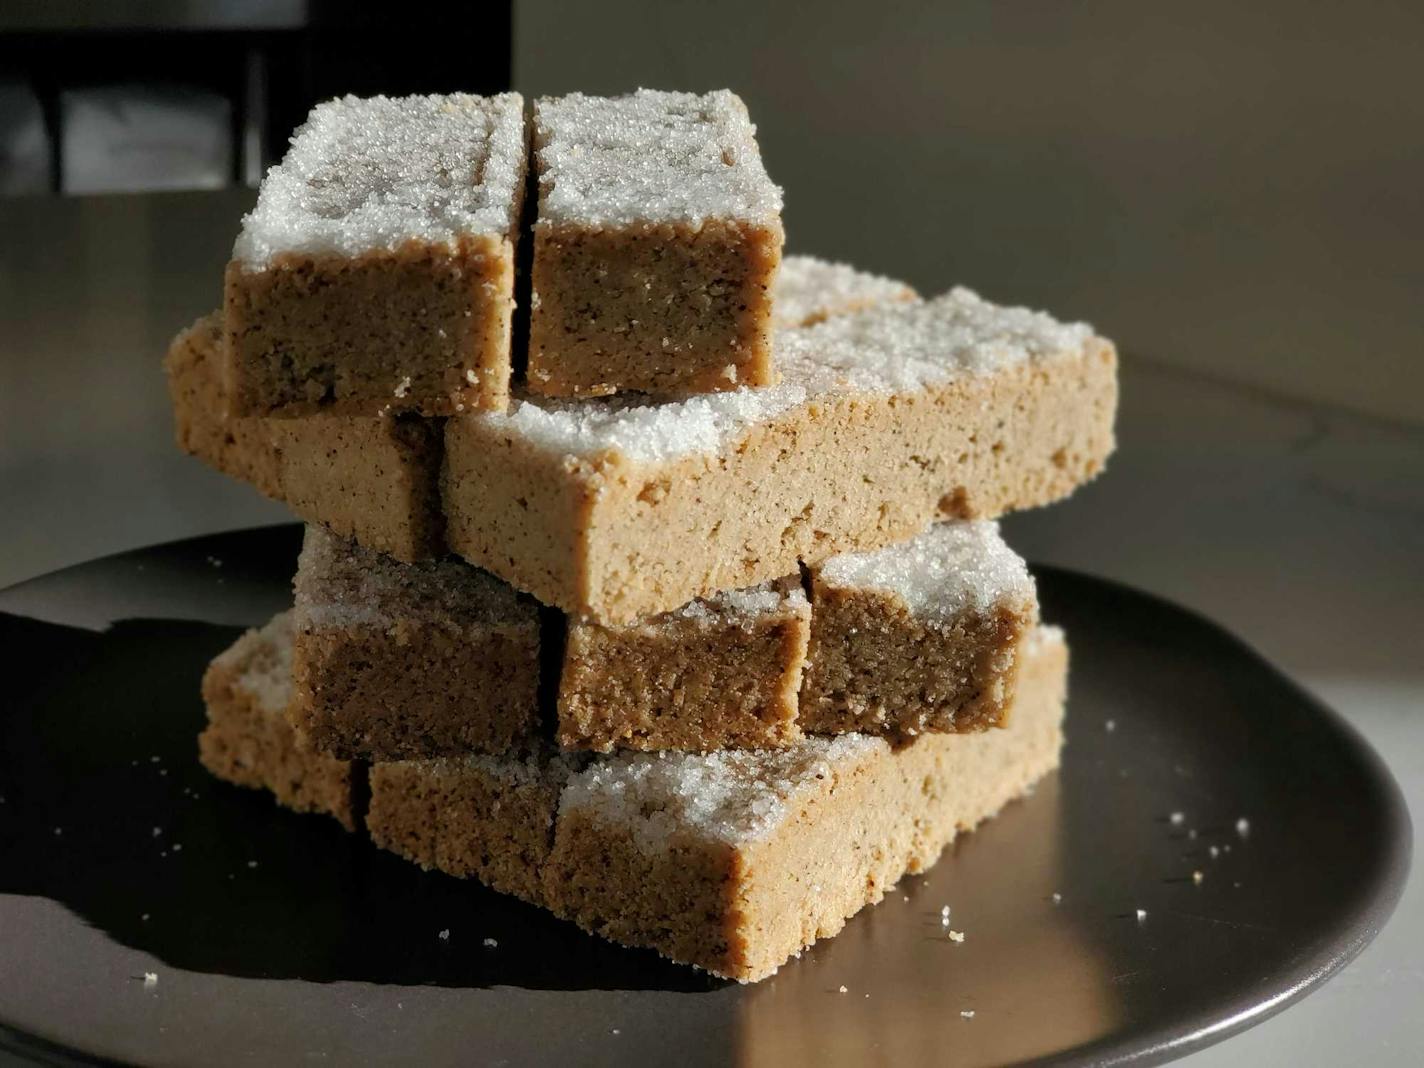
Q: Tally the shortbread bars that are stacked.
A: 11